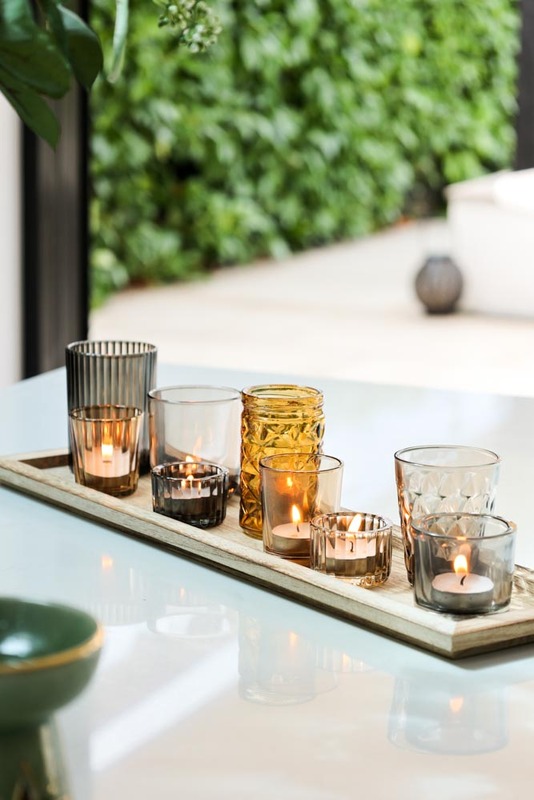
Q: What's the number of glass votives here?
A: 9